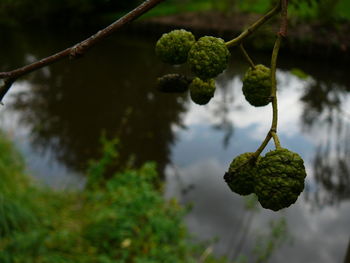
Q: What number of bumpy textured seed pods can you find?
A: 7